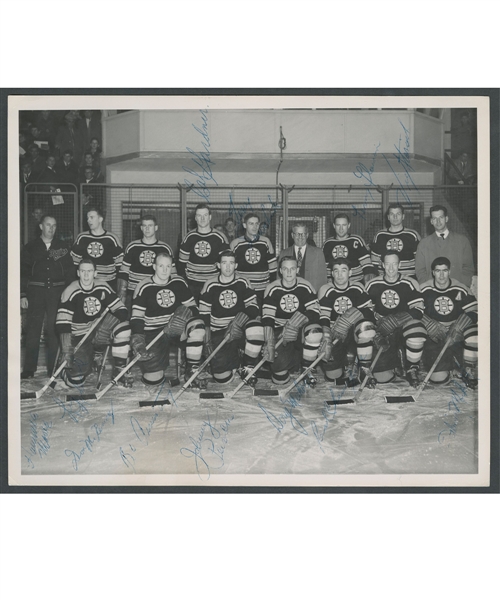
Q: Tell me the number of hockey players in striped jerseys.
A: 13